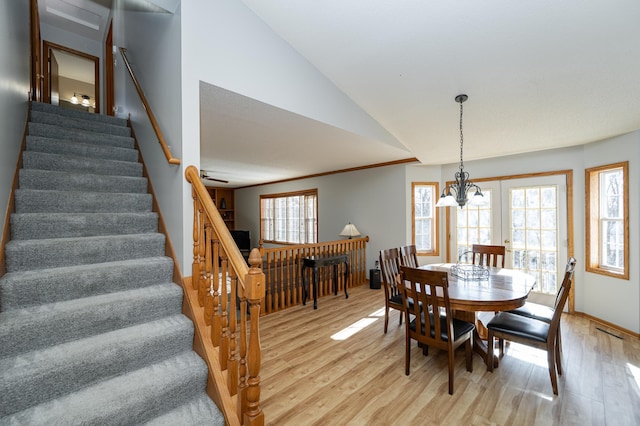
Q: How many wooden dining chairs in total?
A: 6